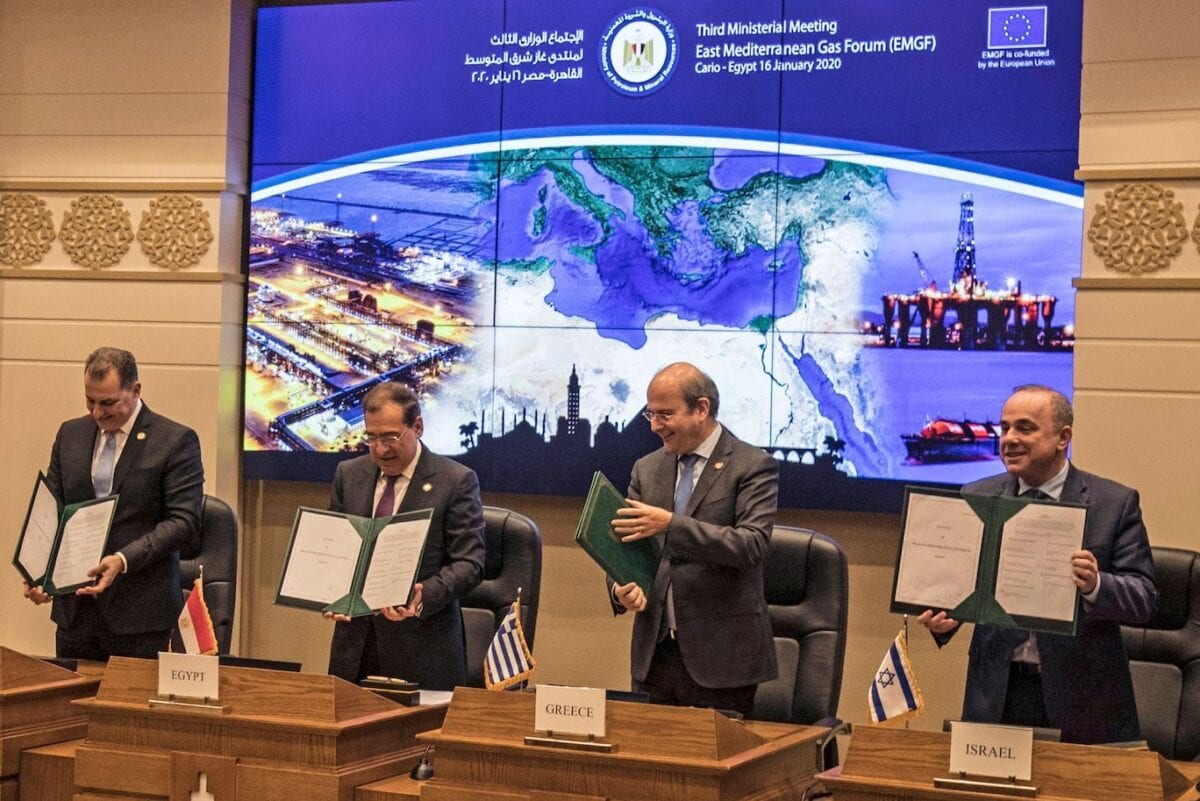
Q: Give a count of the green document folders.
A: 4